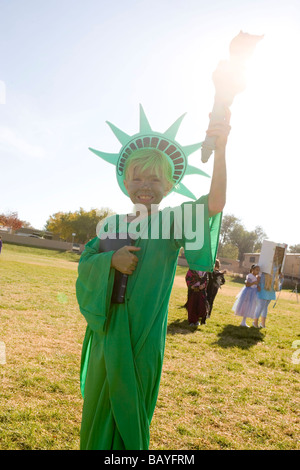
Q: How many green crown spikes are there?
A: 7